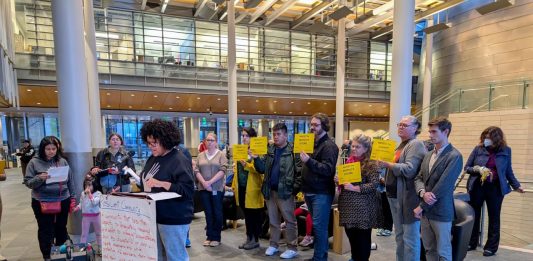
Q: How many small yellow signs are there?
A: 5